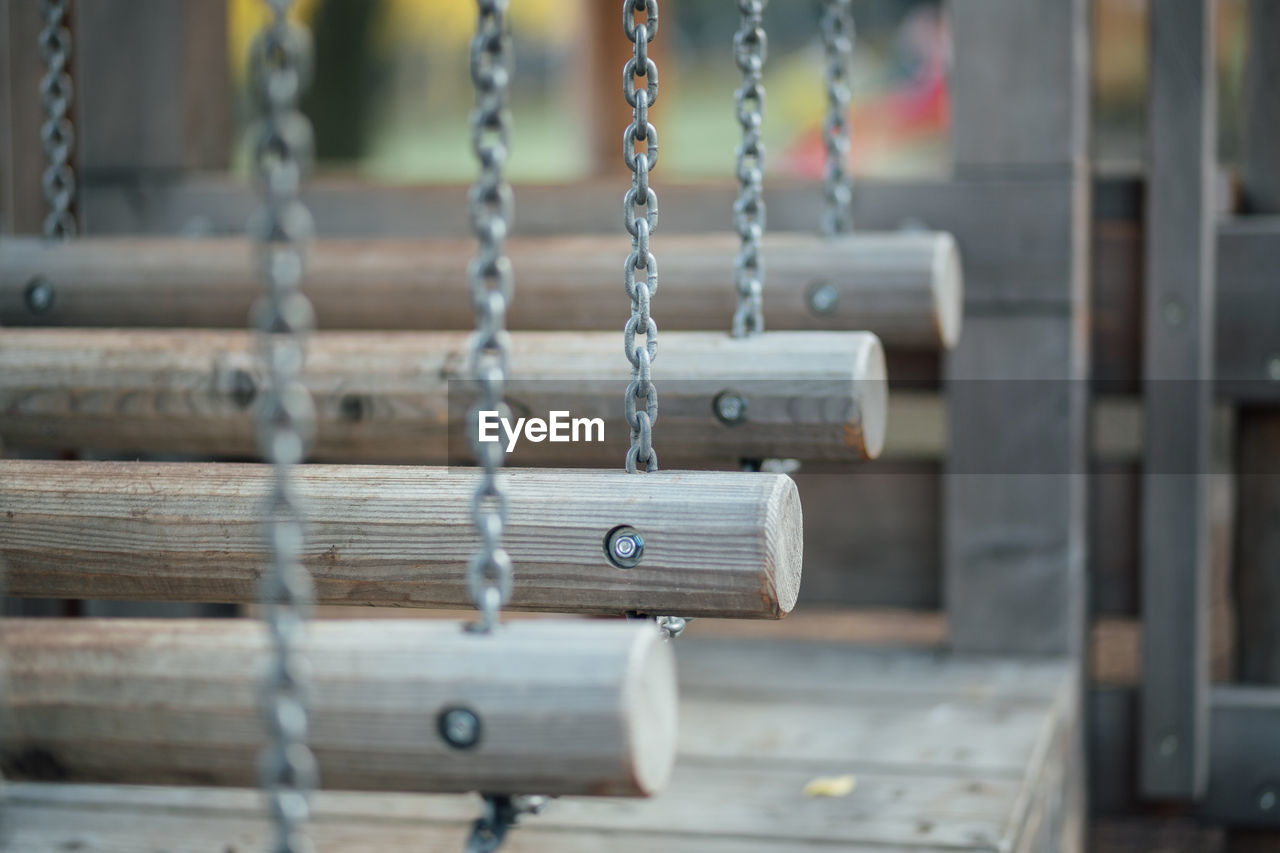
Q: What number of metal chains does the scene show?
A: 6